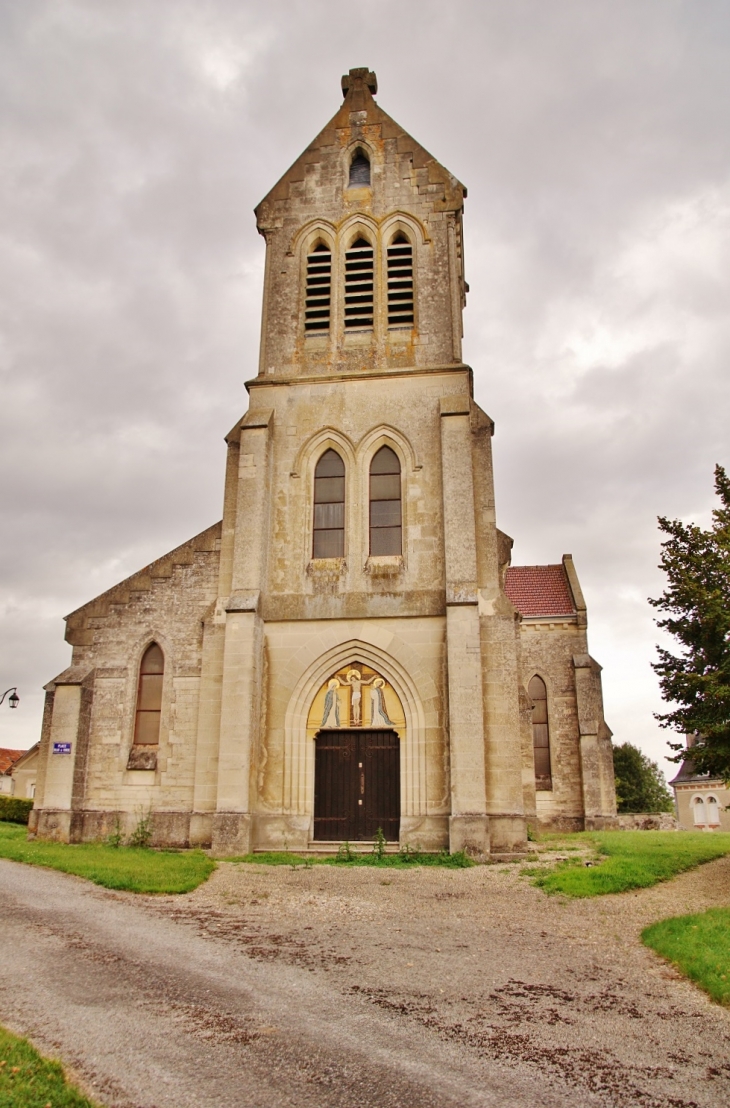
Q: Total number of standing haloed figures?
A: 2